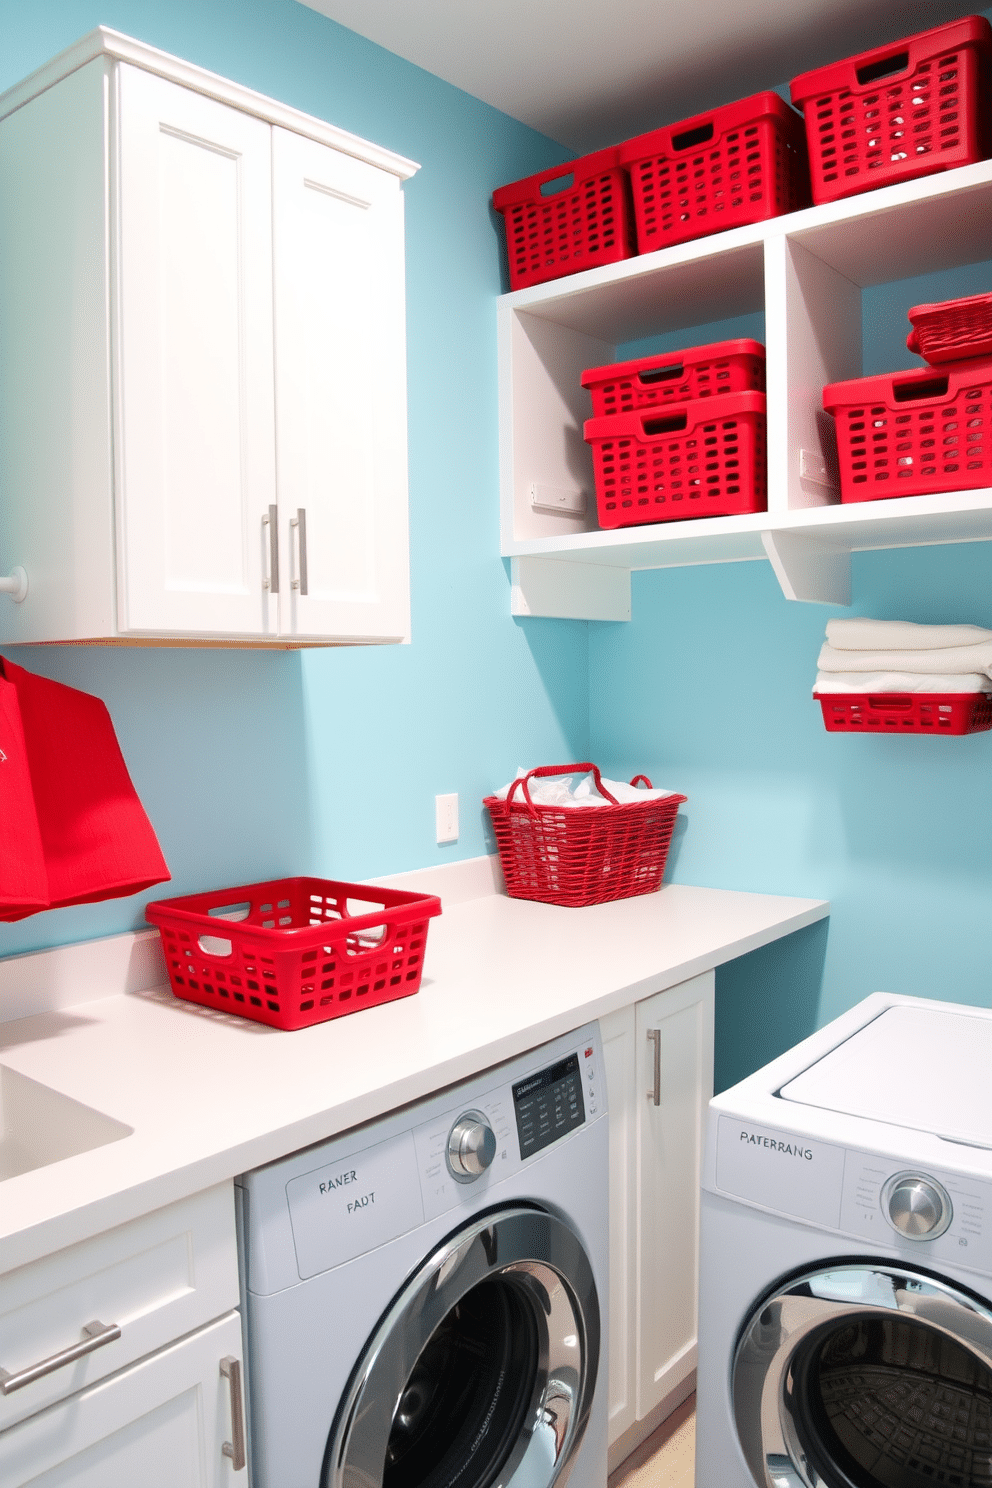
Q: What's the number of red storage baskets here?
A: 10